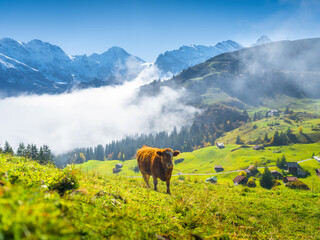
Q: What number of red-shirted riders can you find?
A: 0